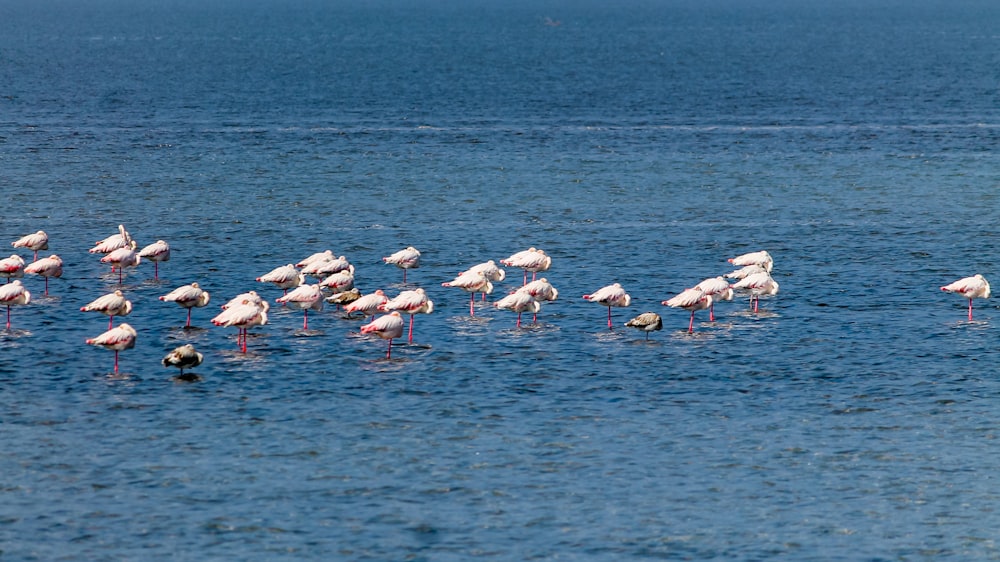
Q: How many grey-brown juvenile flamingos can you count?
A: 3